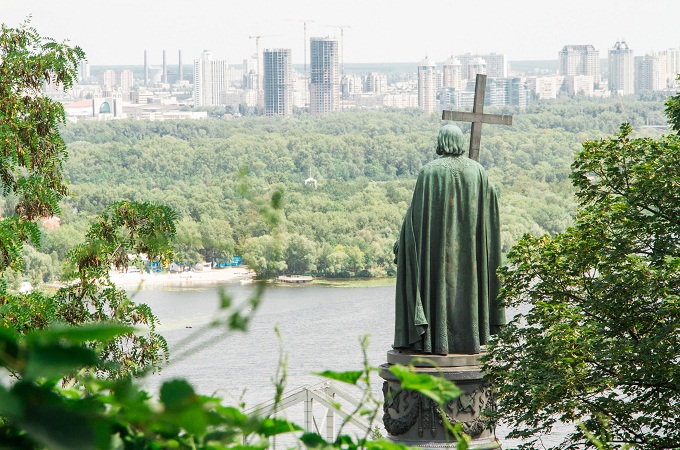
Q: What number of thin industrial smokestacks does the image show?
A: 3